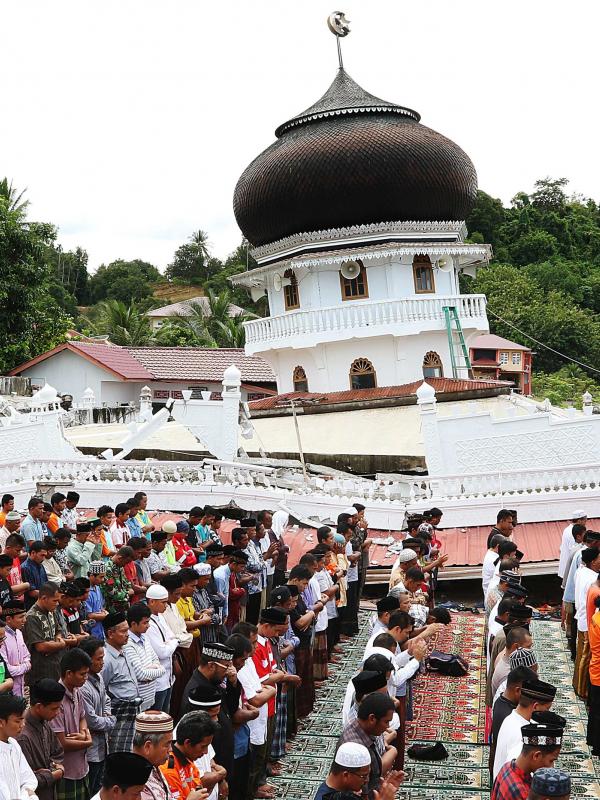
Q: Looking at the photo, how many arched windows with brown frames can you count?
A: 6